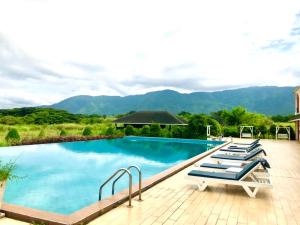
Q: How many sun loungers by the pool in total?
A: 6